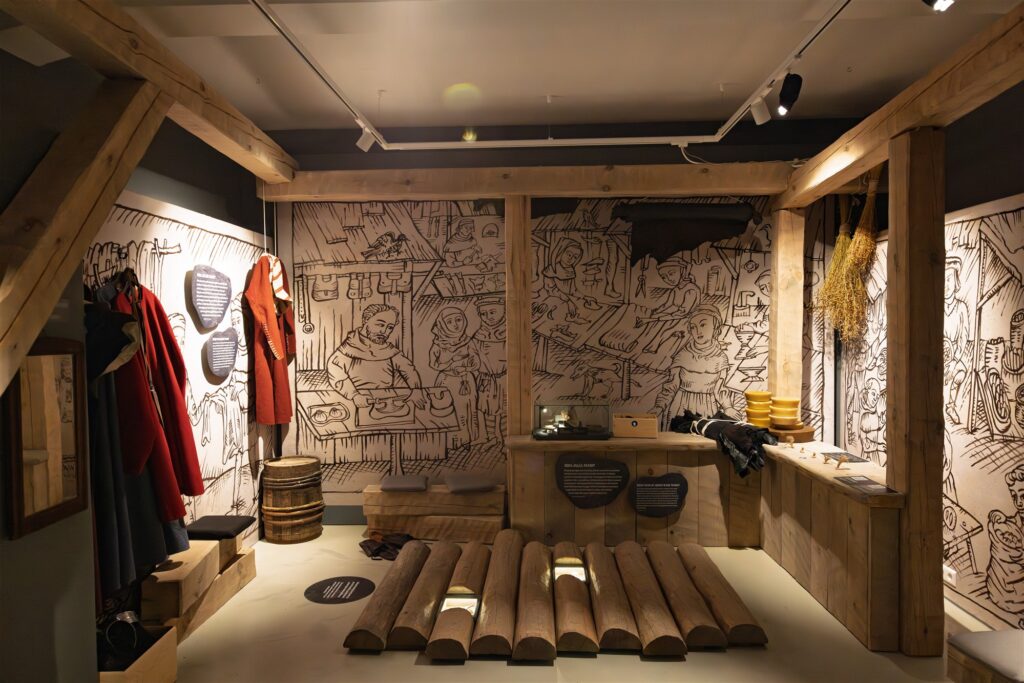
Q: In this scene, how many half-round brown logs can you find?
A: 10